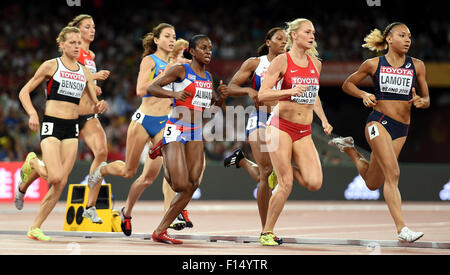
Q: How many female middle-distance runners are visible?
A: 8